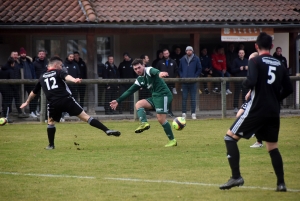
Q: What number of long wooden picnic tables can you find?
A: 0